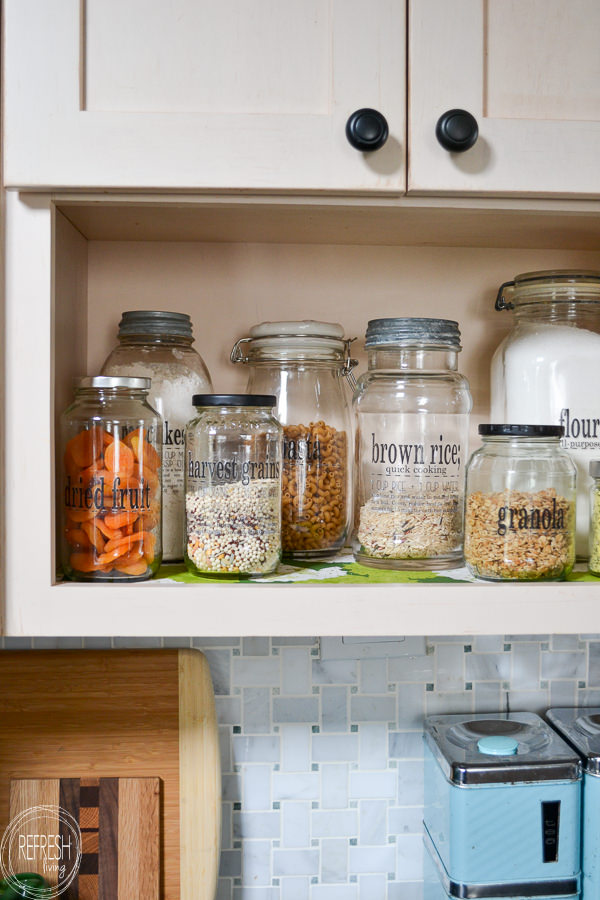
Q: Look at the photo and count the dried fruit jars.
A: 1